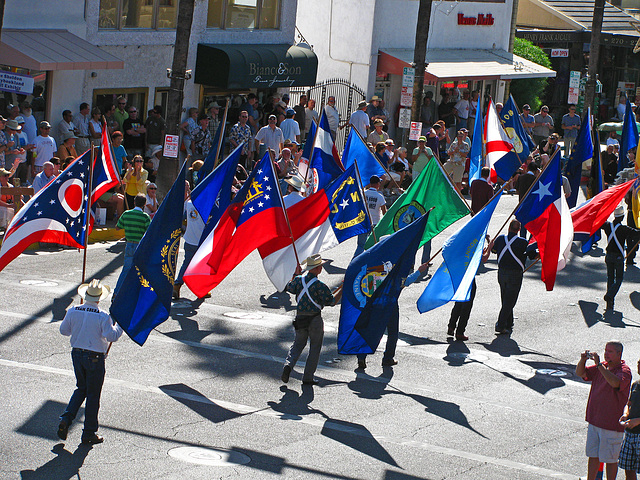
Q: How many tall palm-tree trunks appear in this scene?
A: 3